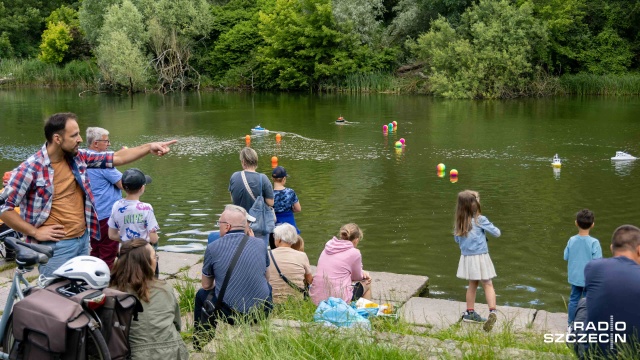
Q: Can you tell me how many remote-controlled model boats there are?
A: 4